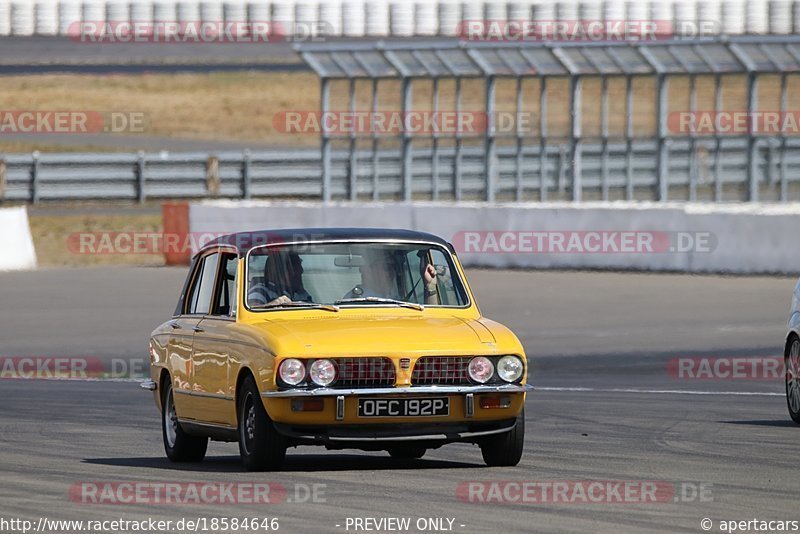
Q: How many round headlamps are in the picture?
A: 4